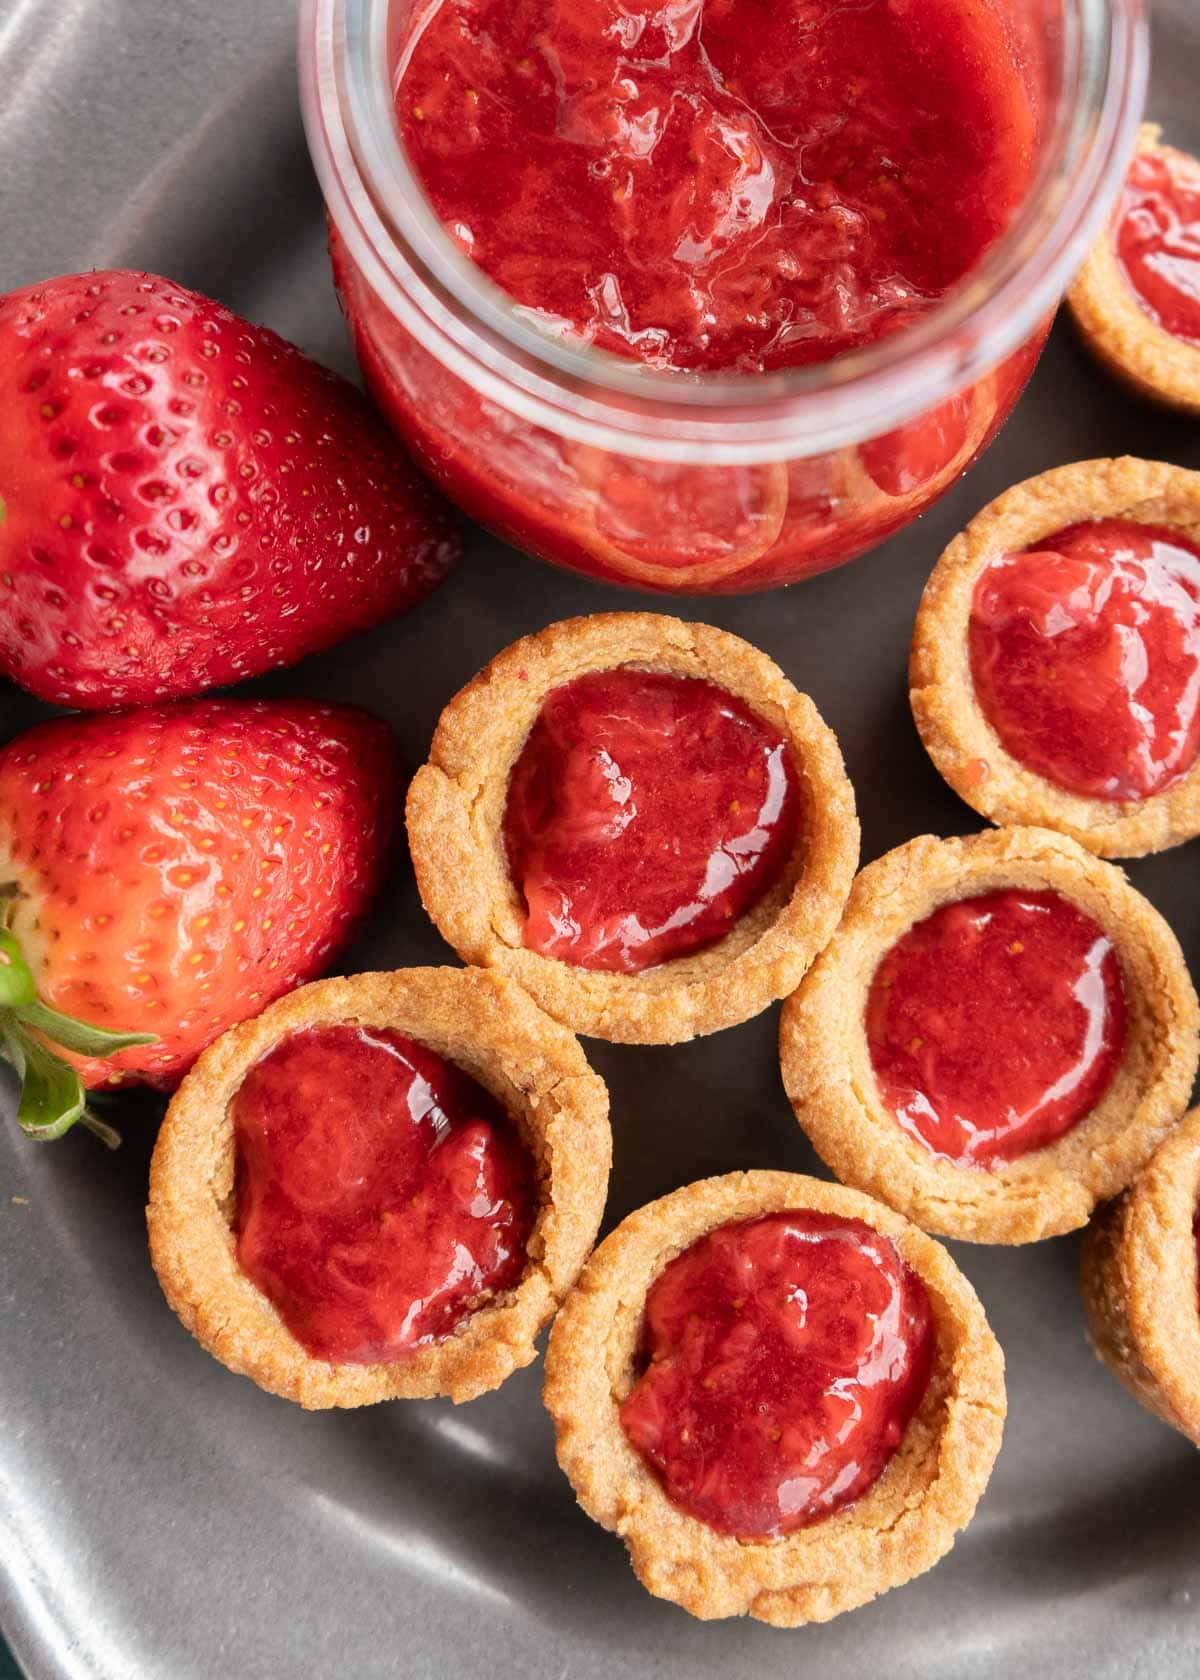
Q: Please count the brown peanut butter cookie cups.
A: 7